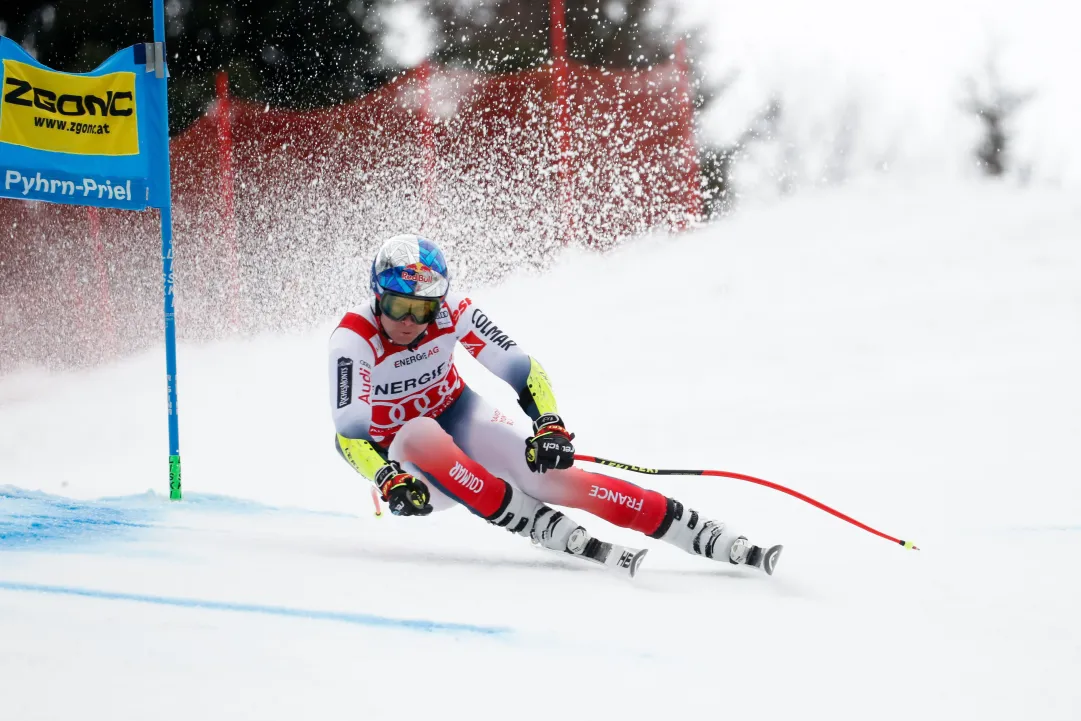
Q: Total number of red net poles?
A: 5